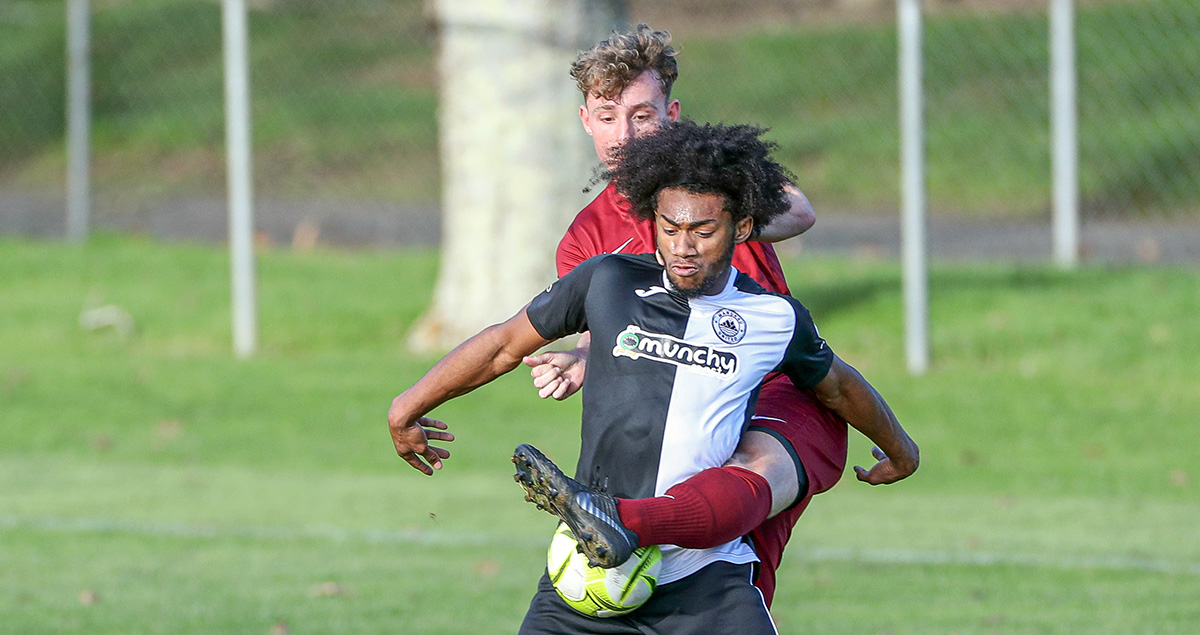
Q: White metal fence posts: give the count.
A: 4